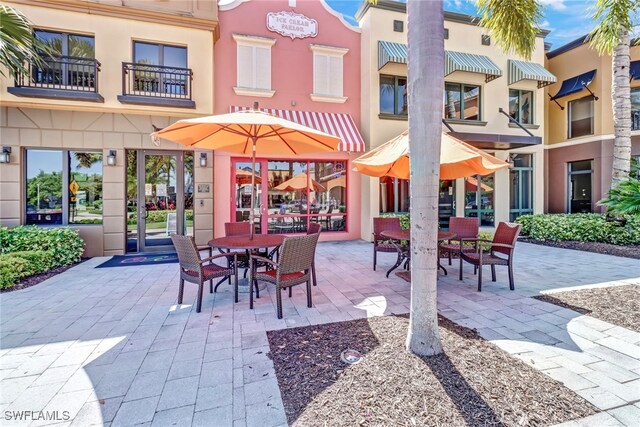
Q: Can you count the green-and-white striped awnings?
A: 3